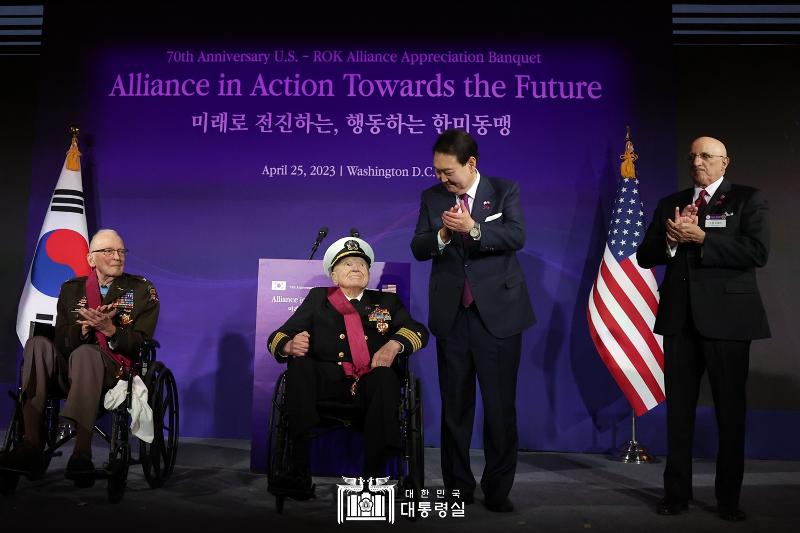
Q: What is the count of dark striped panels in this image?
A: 2